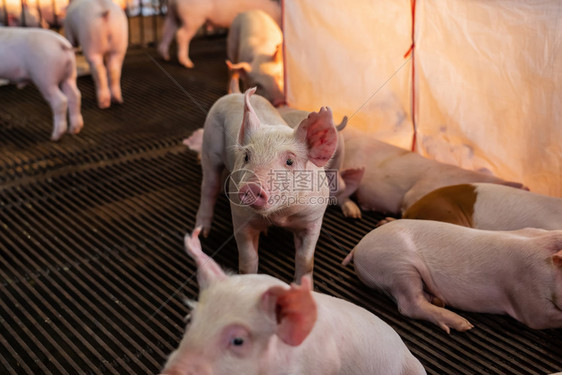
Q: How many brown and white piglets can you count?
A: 1